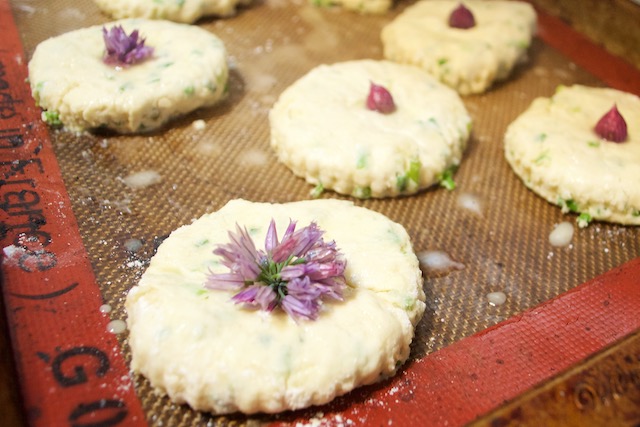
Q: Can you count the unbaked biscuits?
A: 7